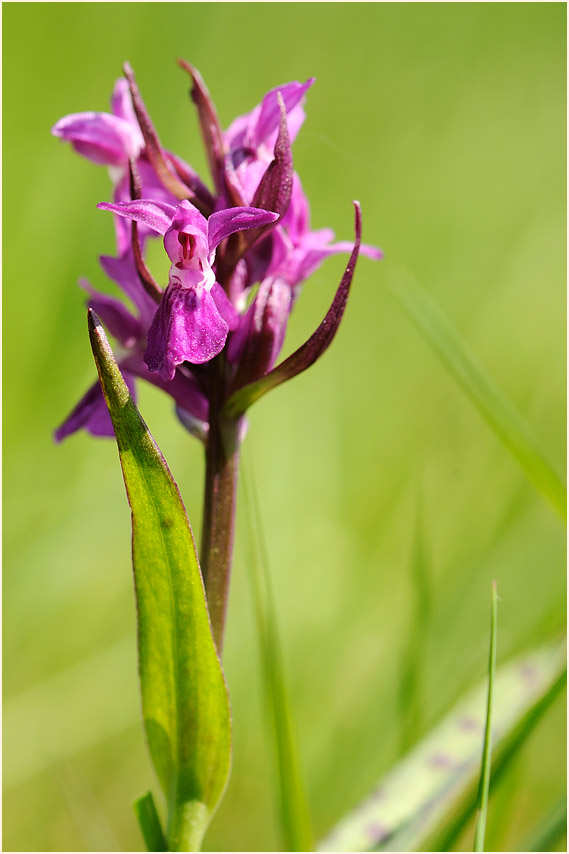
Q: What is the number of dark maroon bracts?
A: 5